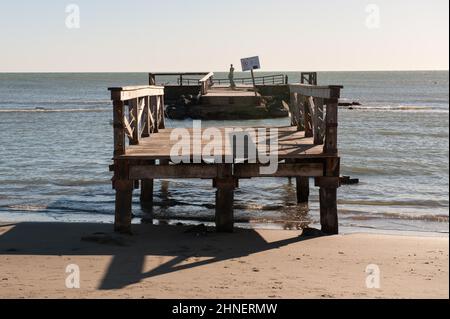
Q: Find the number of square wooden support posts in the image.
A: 5